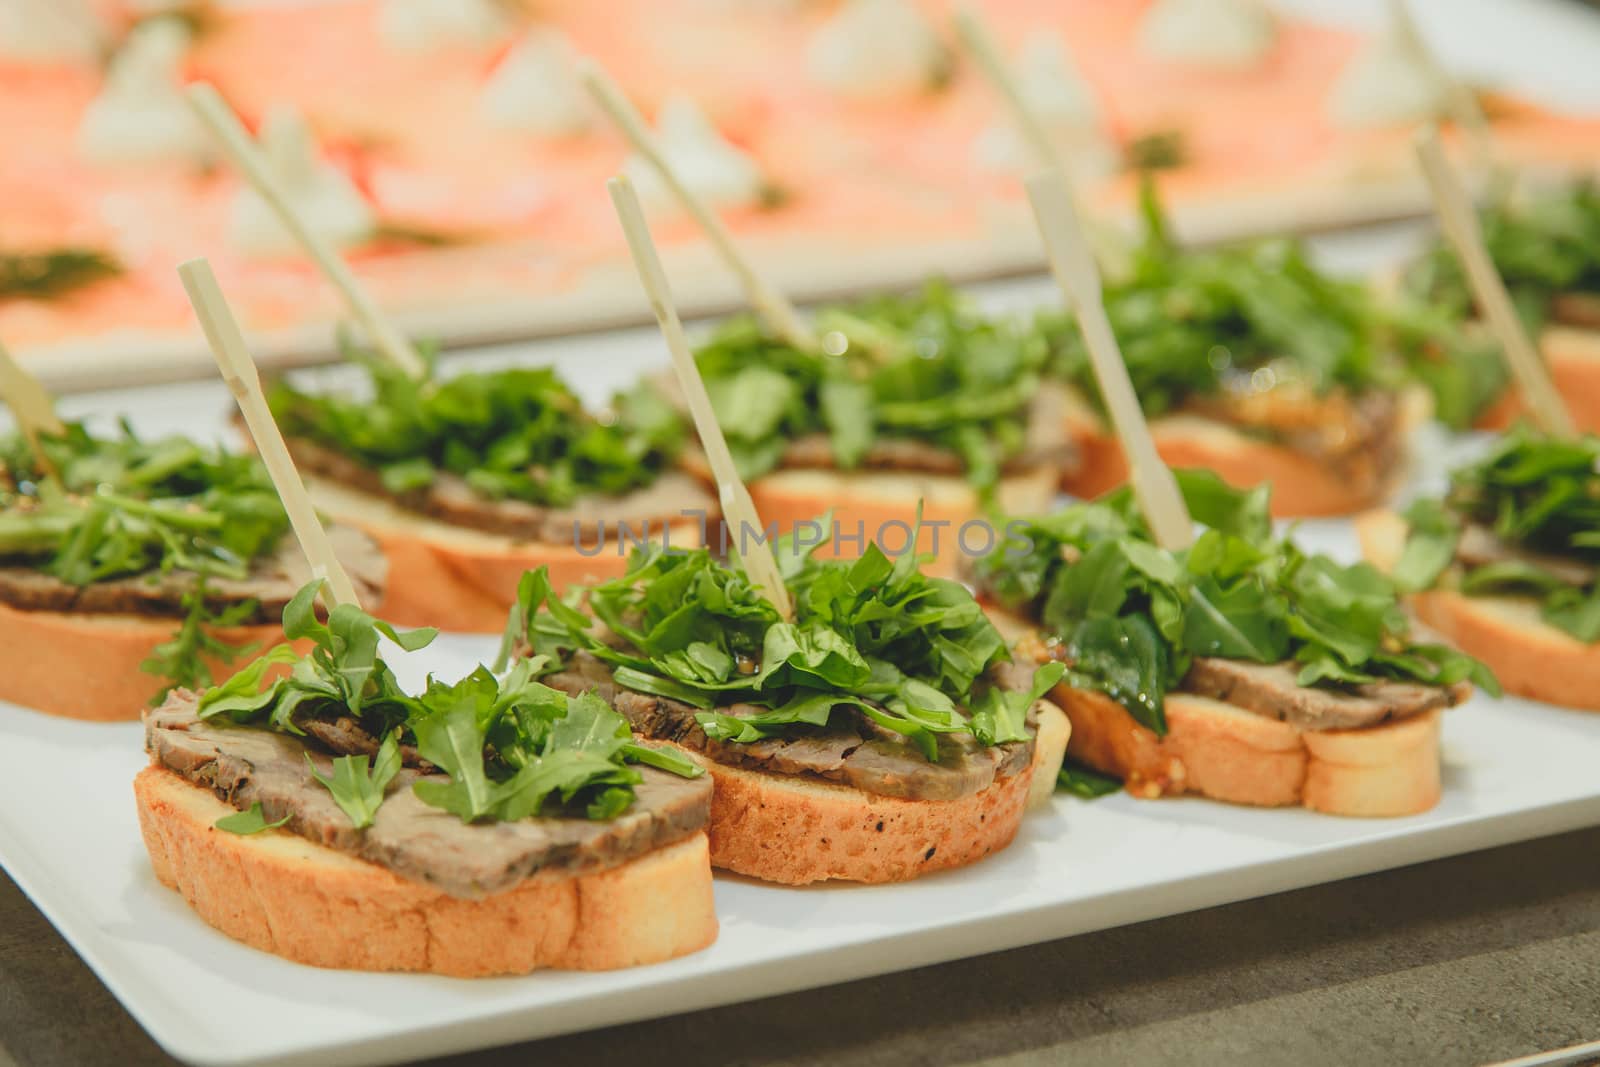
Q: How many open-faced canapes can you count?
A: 9